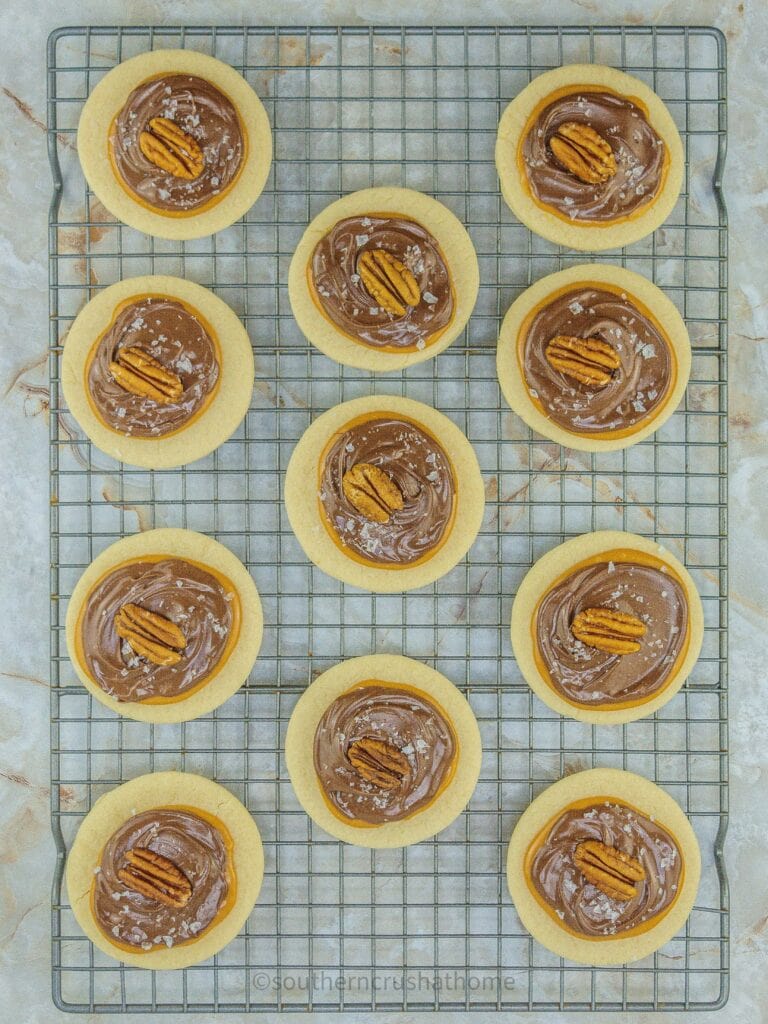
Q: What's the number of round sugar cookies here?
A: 11